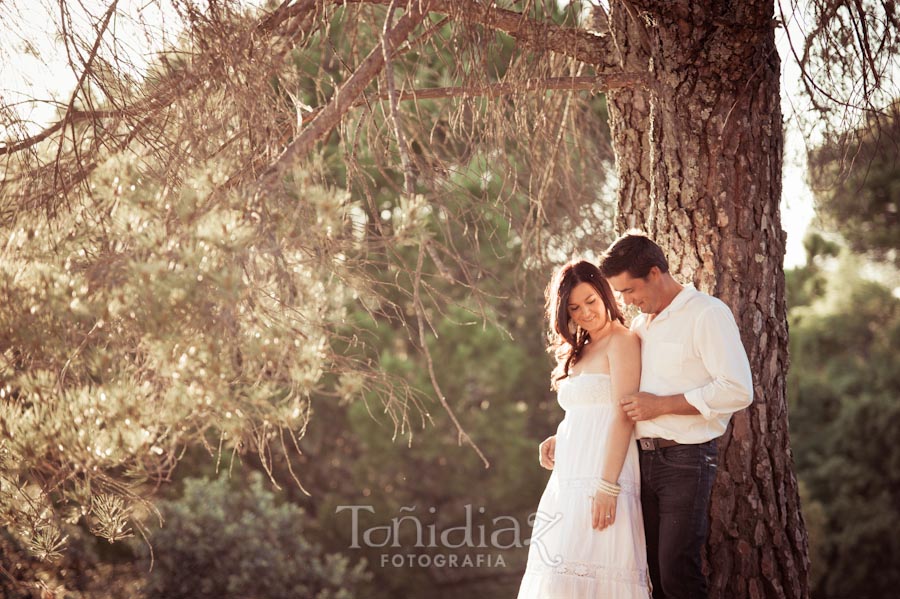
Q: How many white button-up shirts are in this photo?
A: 1